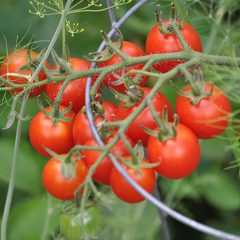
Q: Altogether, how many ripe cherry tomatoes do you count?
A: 12